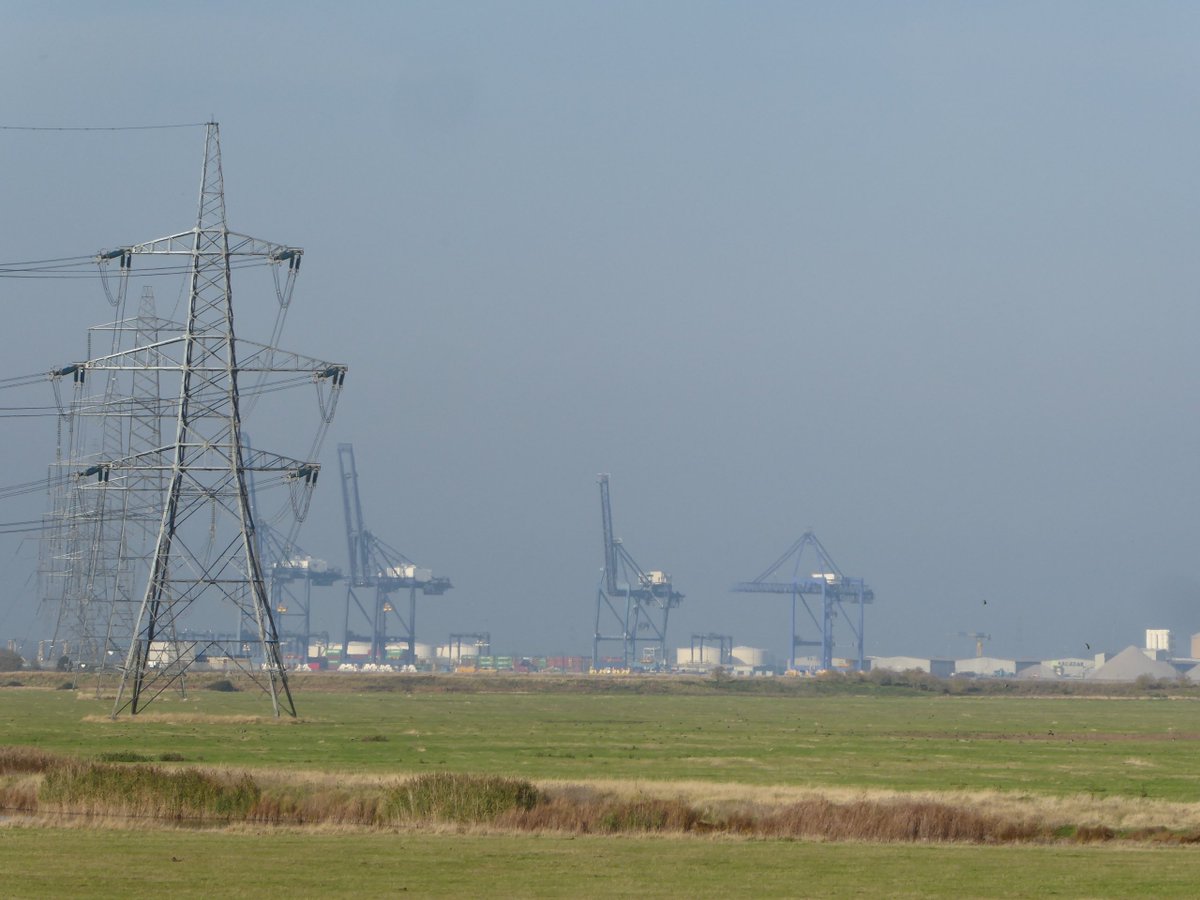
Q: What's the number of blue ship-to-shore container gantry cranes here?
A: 4